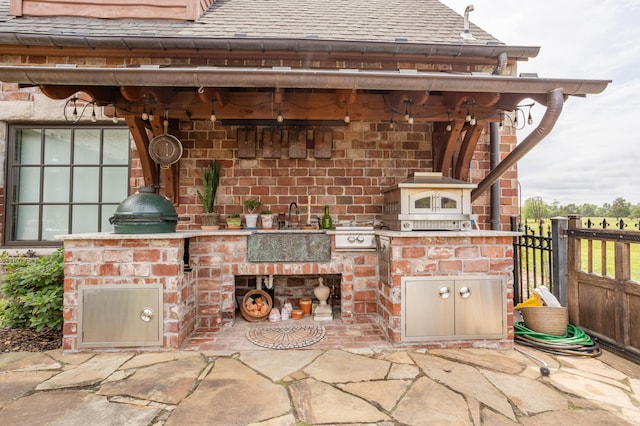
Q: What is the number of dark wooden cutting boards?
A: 4